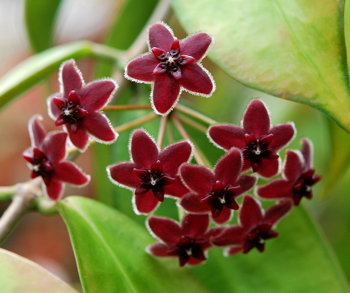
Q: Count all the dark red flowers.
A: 9